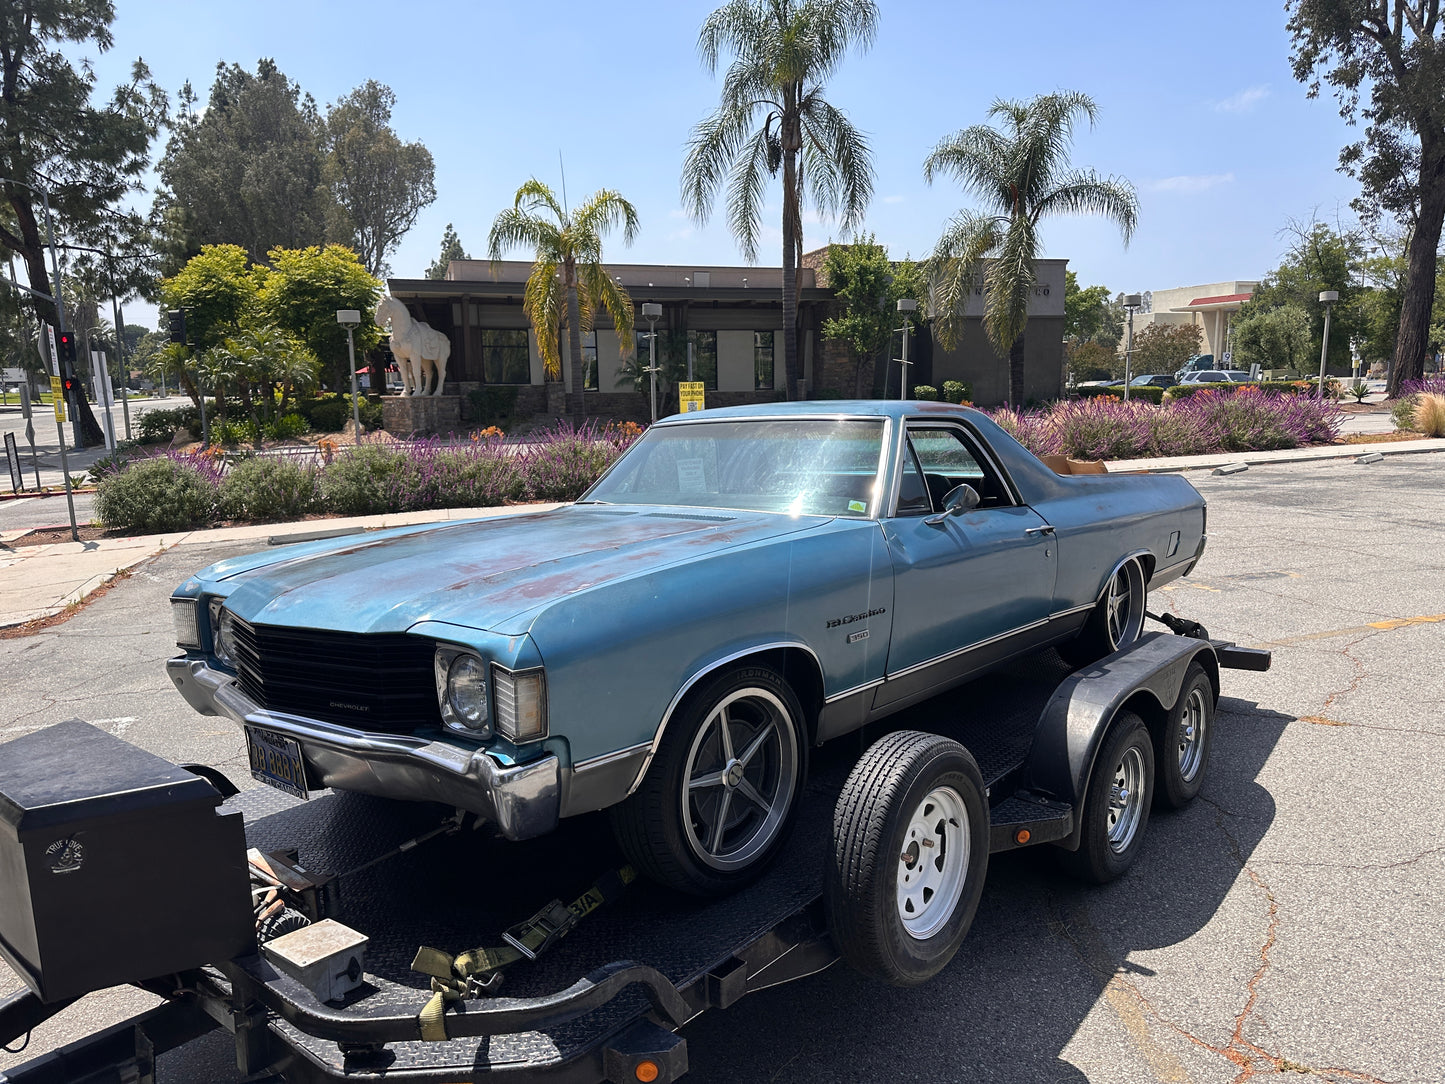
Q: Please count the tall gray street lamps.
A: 5